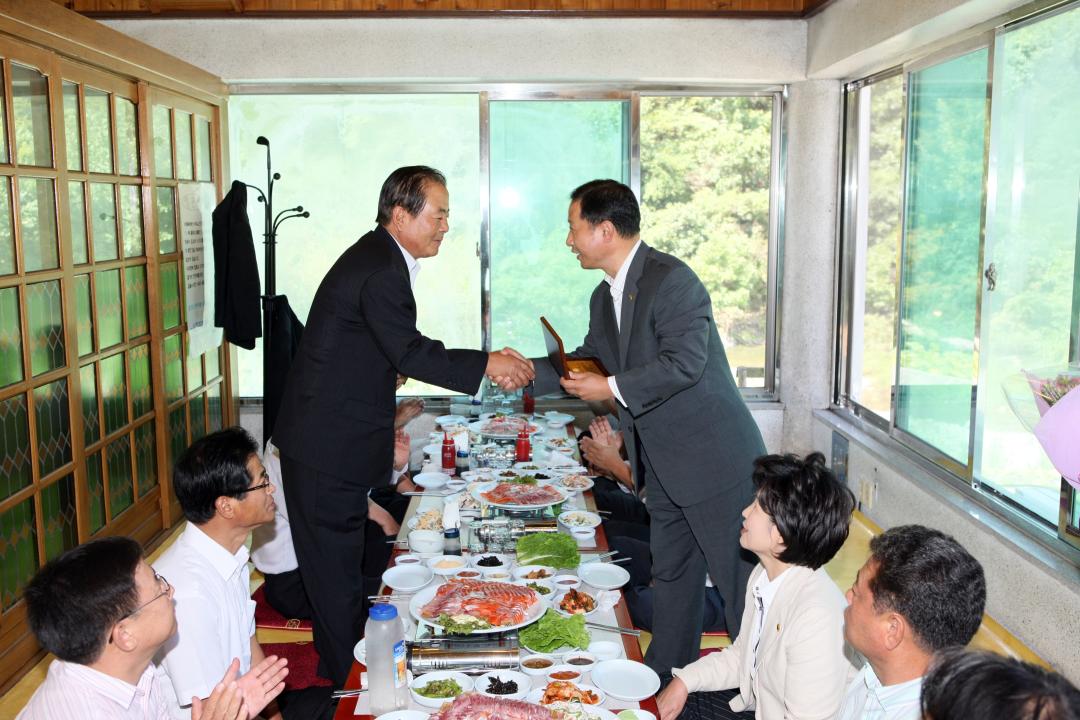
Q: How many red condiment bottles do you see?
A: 3